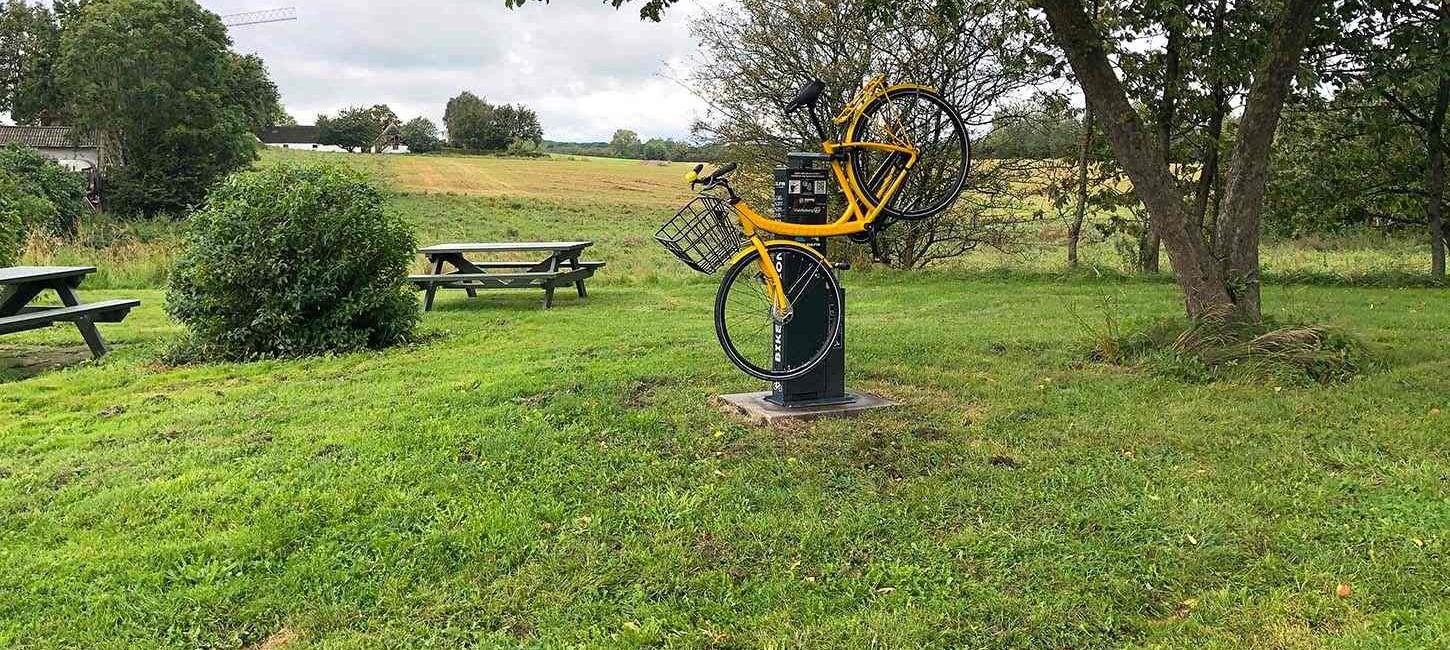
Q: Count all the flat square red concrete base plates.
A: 0